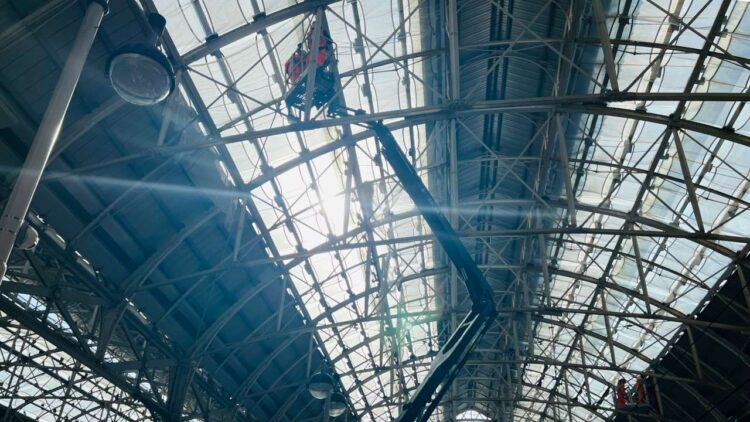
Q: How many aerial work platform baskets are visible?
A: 2